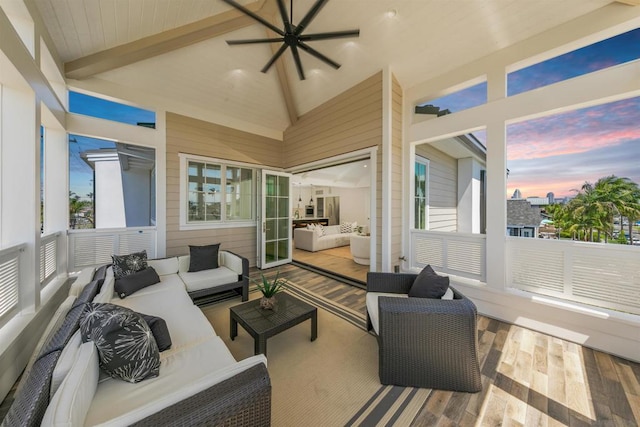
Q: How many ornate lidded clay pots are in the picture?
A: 0